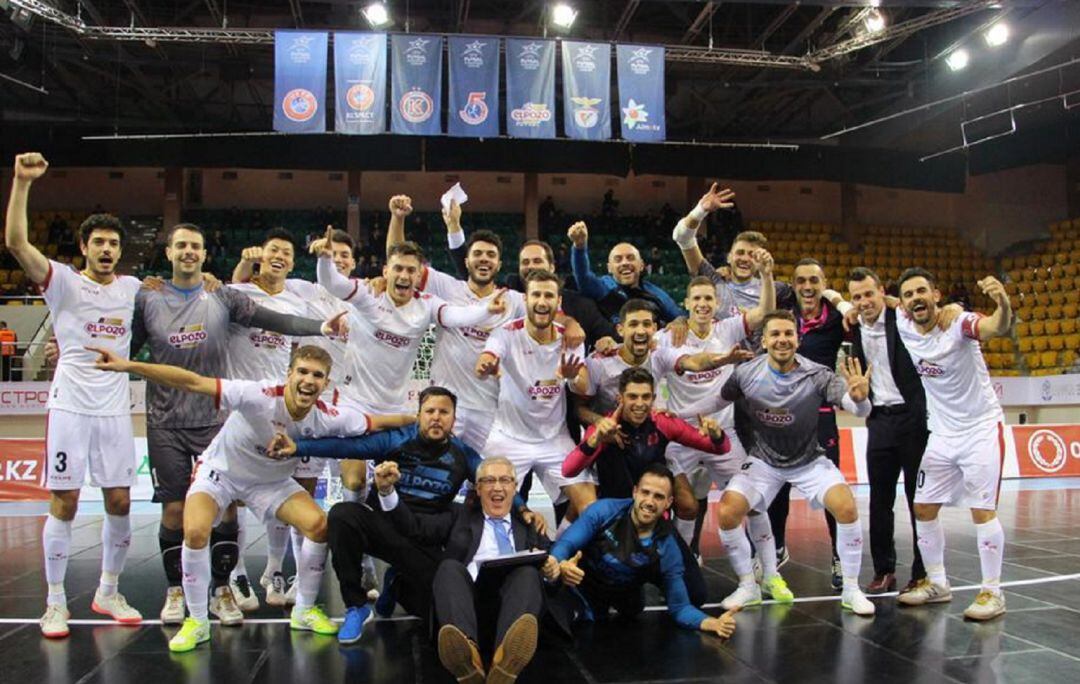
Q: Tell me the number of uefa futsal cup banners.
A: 7